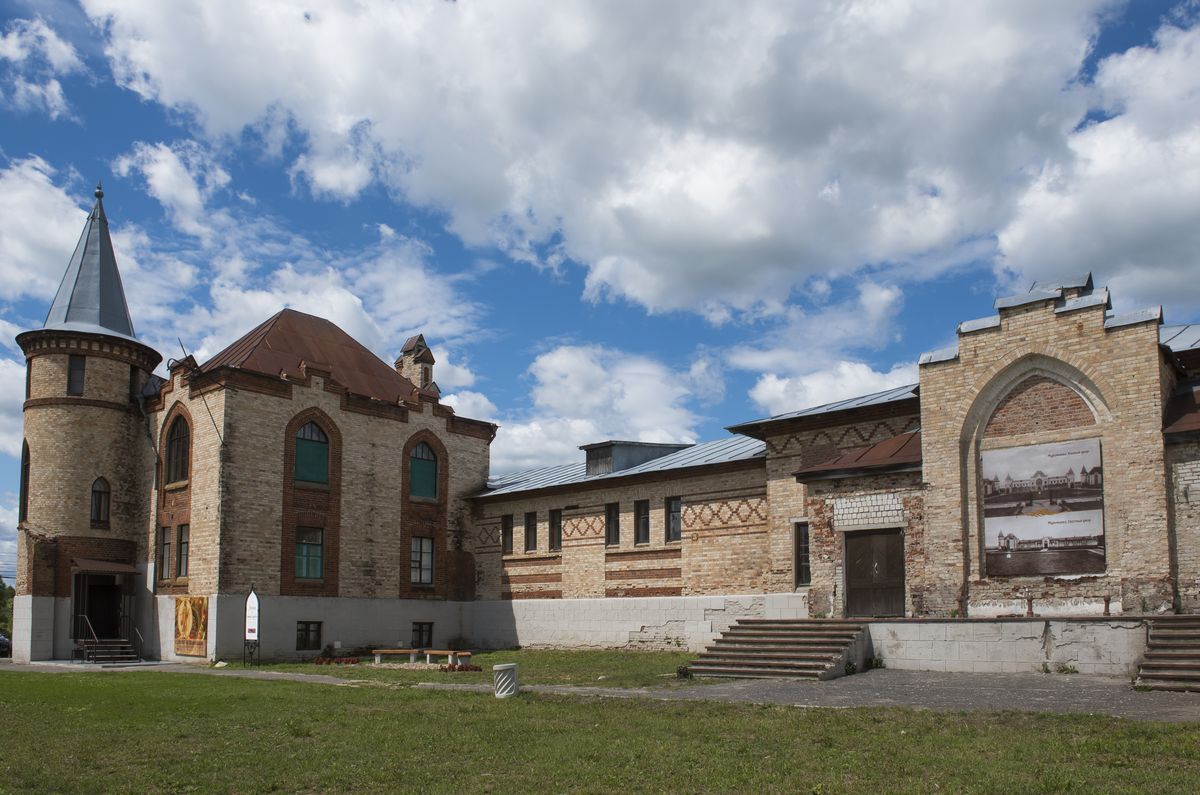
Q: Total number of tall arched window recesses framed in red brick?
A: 3